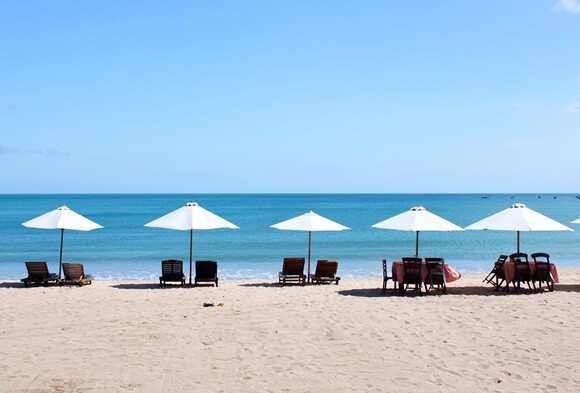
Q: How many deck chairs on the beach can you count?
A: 6